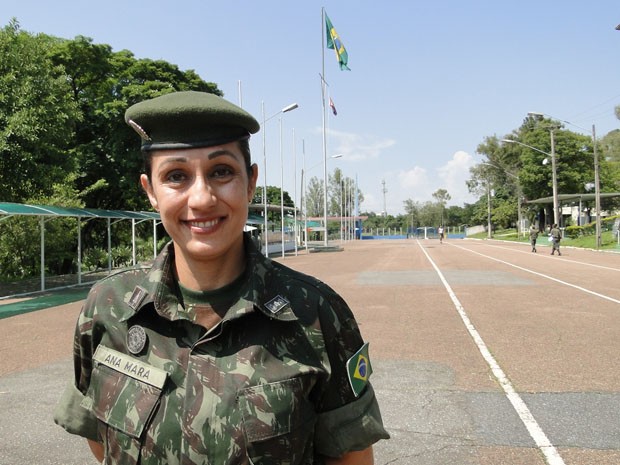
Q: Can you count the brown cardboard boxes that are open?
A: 0